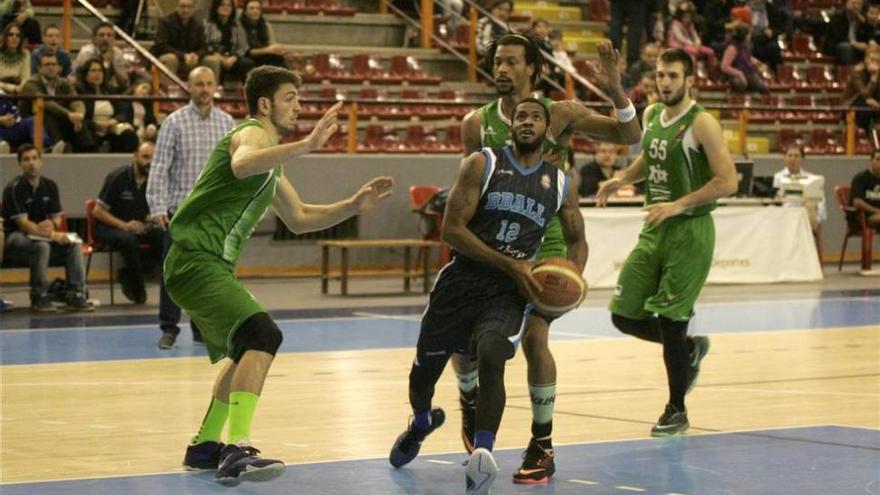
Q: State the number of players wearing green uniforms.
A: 3